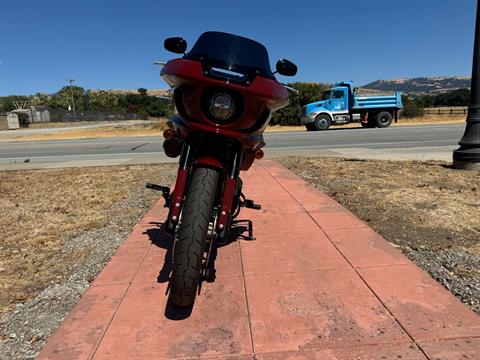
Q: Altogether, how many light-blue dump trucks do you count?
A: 1